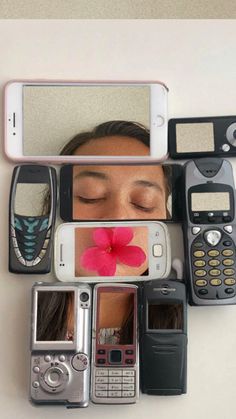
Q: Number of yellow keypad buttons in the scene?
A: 12